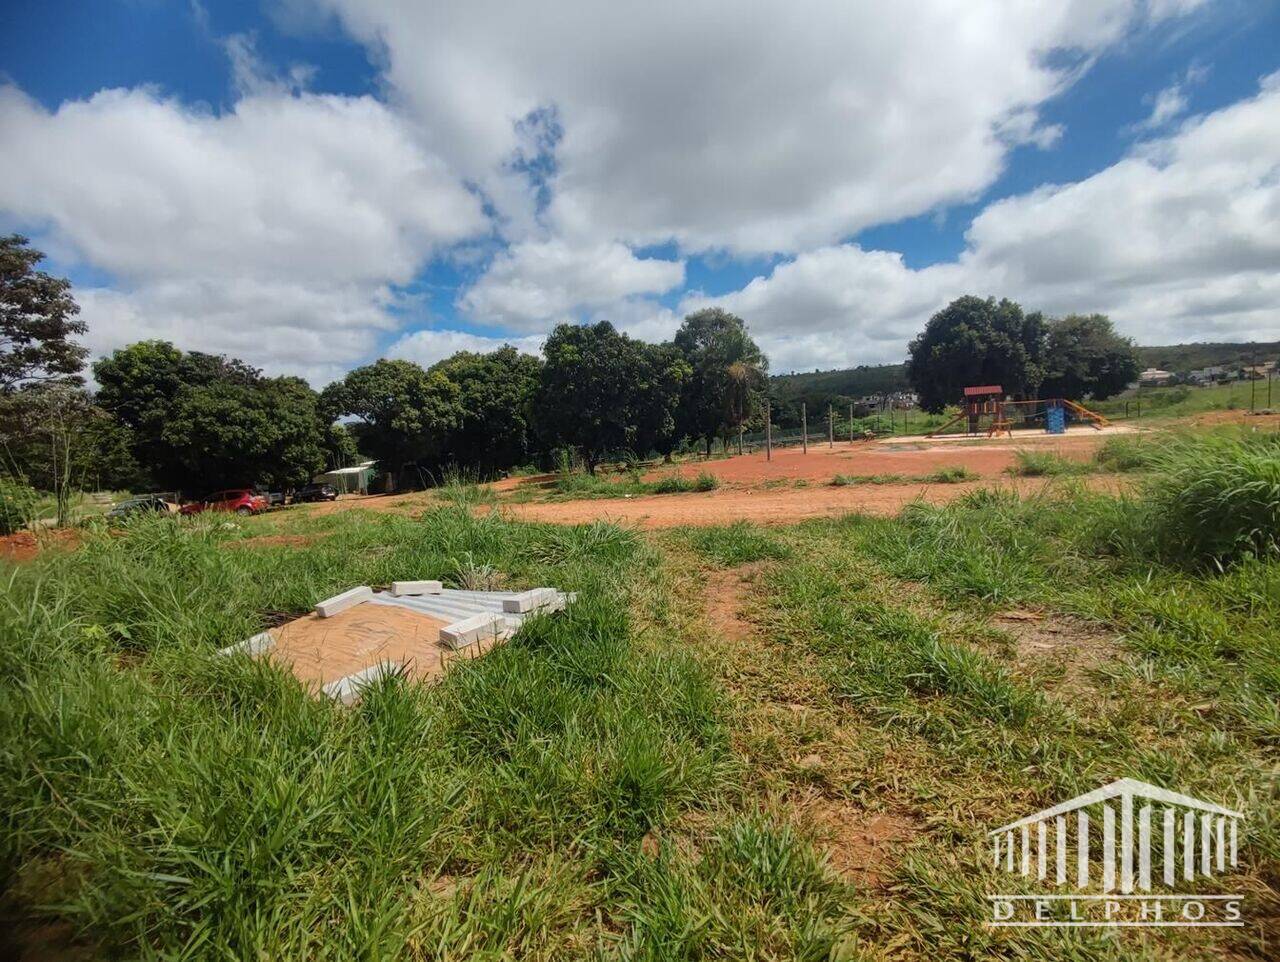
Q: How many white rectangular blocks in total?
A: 6